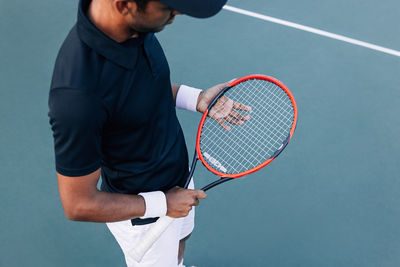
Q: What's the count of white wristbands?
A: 2